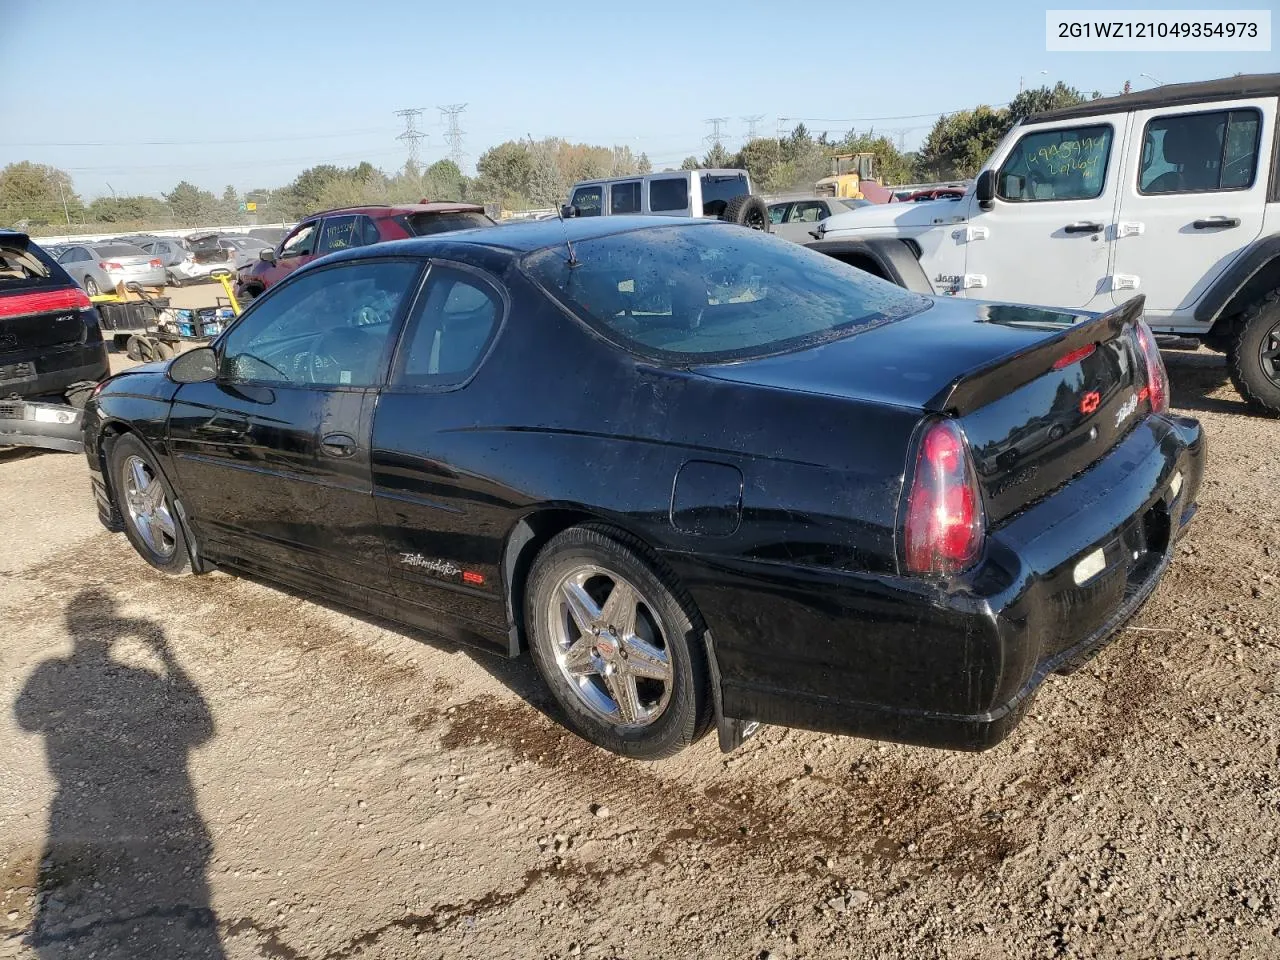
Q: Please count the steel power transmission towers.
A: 4